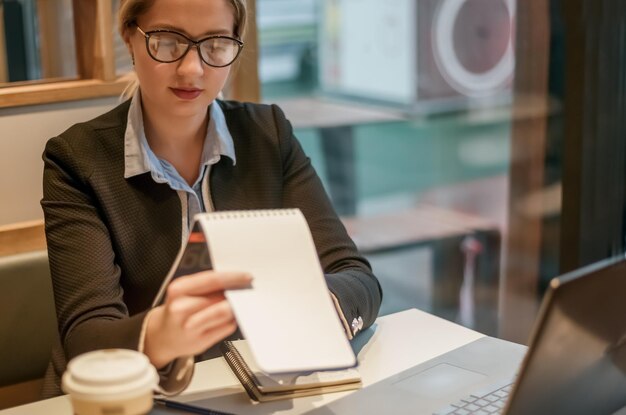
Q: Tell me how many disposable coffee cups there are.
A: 1